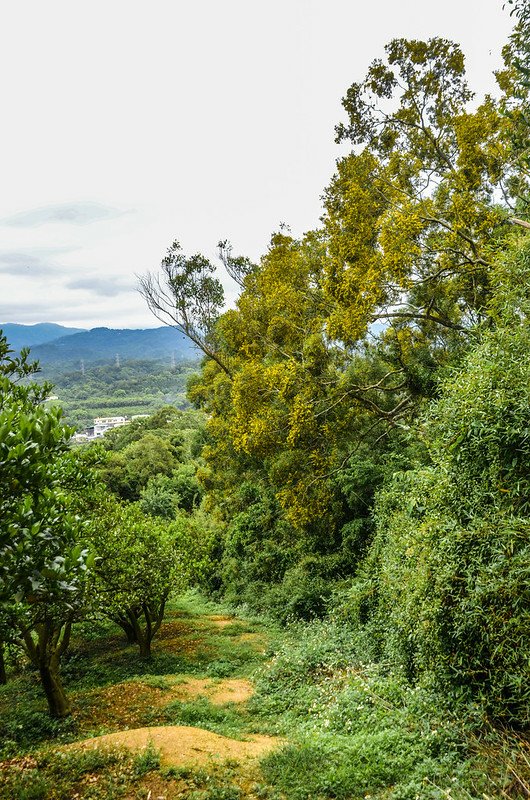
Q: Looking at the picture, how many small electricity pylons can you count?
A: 3